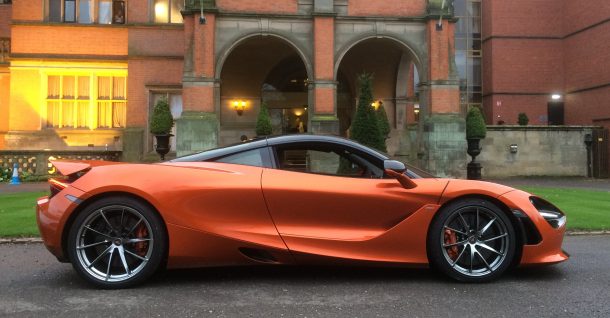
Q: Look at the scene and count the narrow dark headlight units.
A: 1